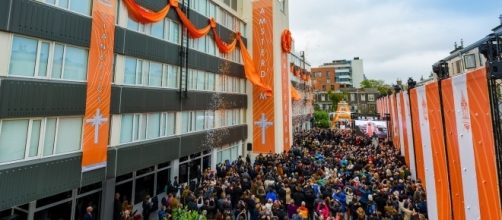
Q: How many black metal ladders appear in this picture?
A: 1